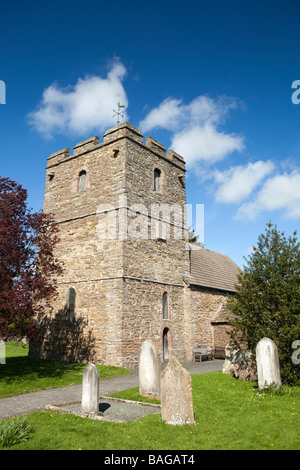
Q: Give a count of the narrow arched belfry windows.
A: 2